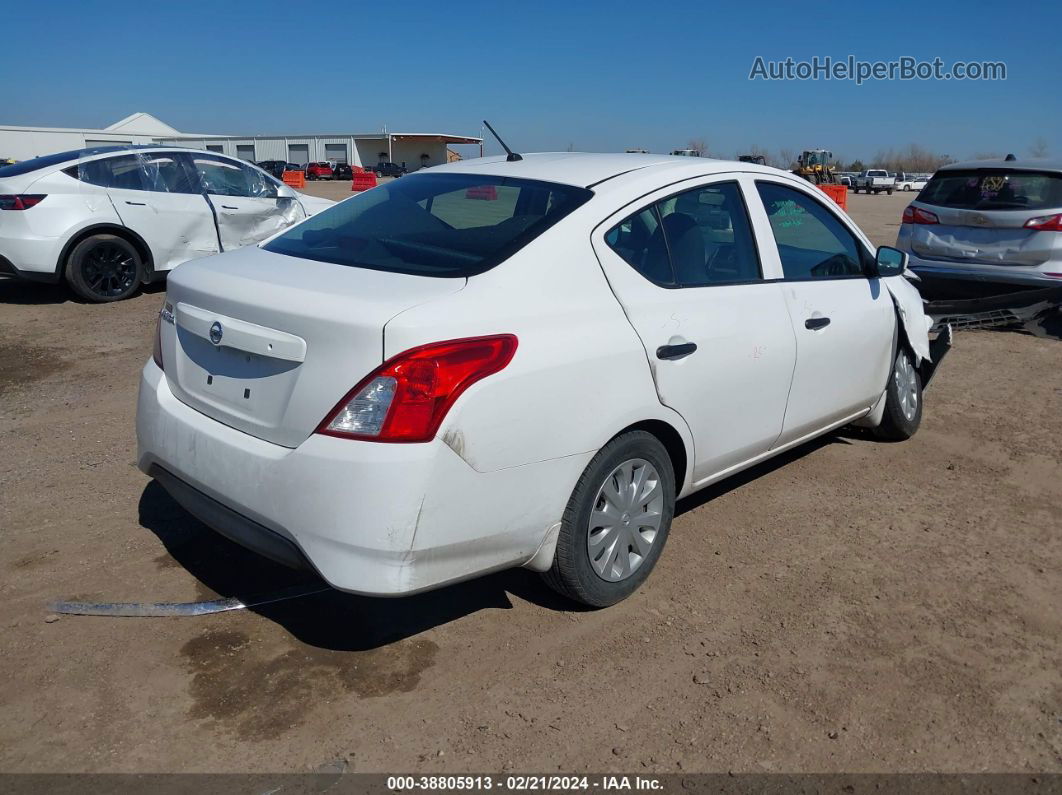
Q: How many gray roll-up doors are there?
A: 5